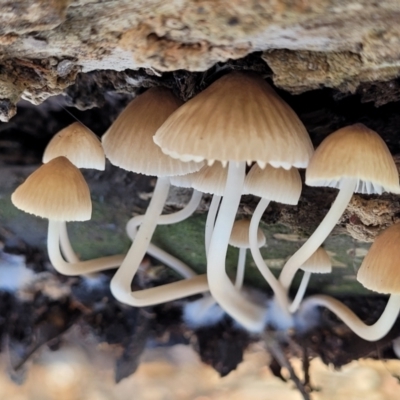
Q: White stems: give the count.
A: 11